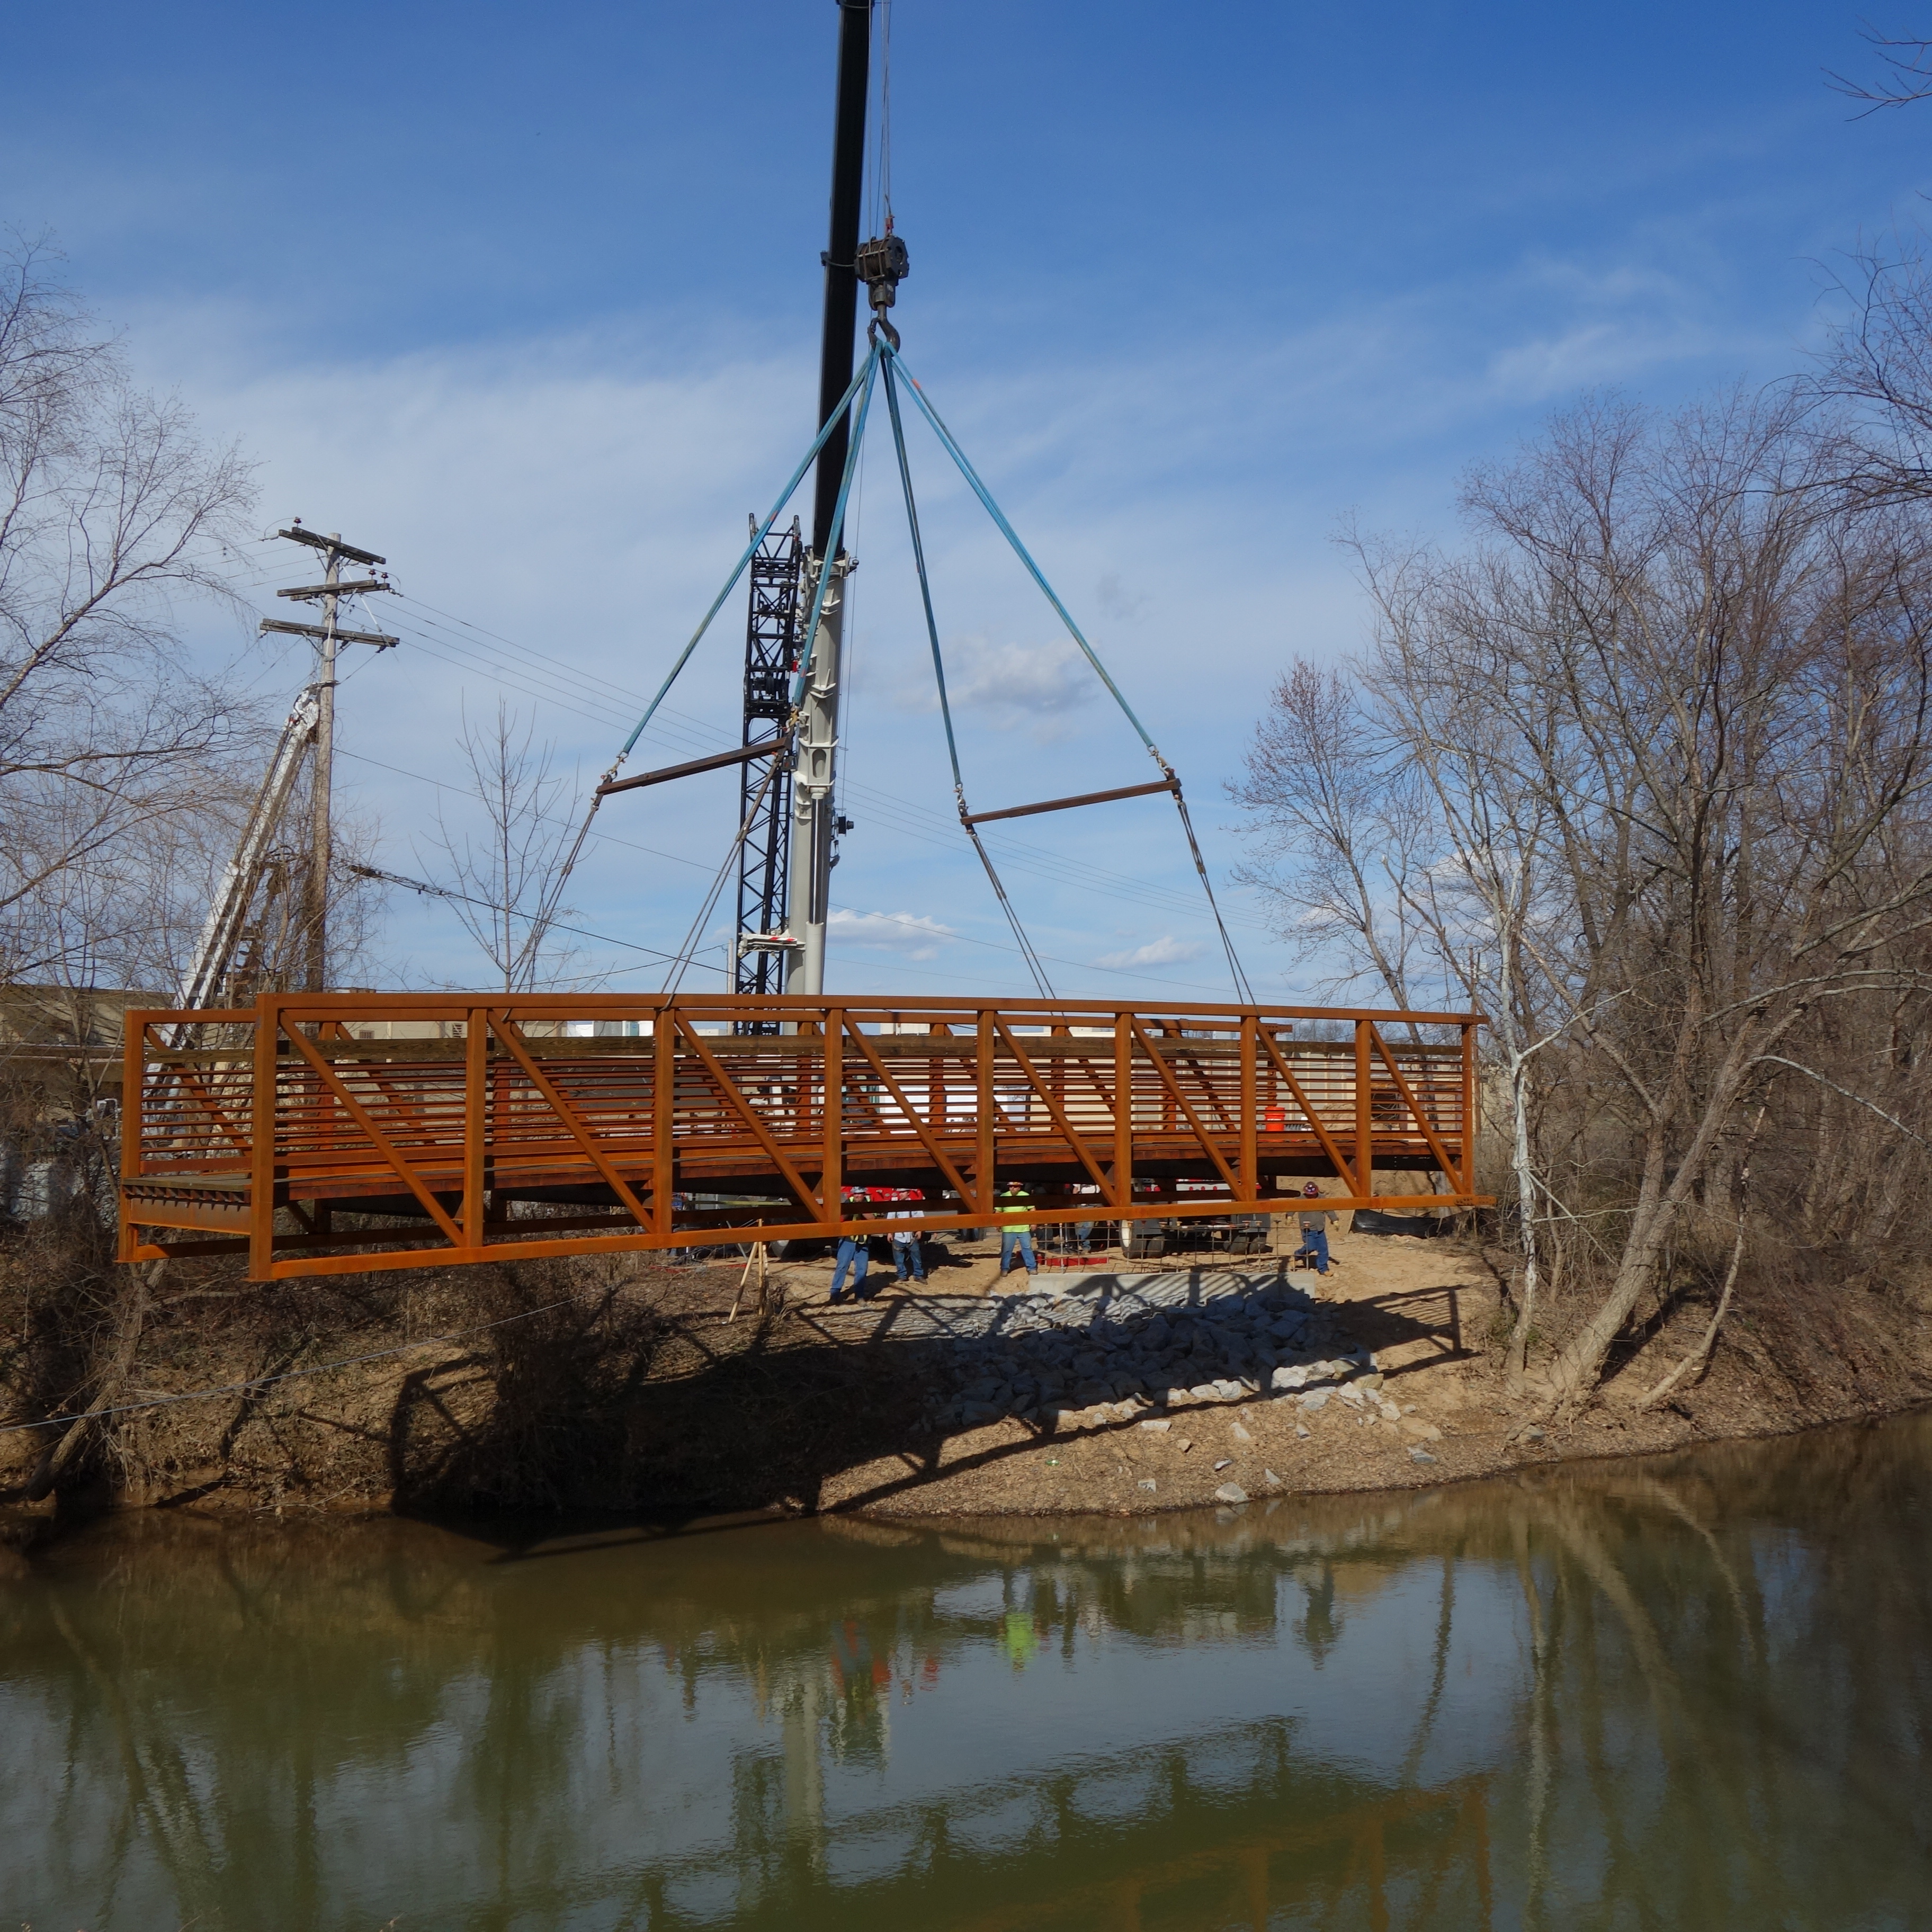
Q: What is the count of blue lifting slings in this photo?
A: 4